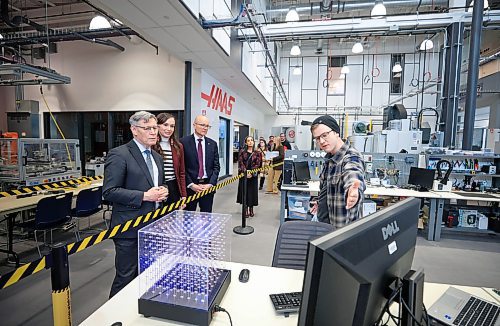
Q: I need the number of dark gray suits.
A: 1